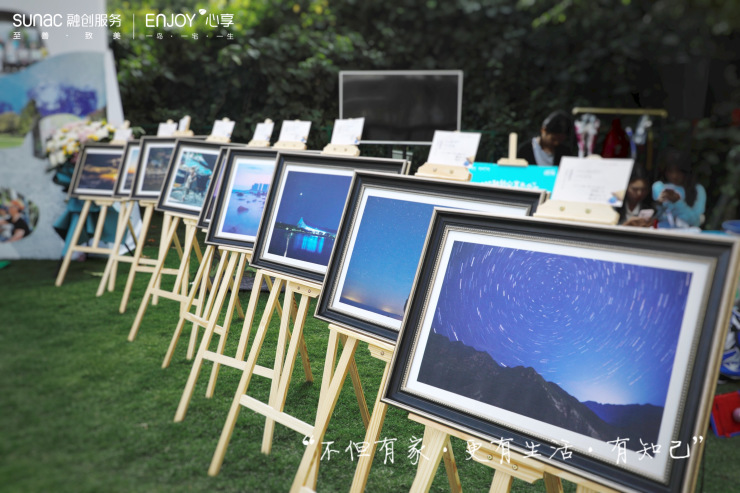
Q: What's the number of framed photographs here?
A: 9